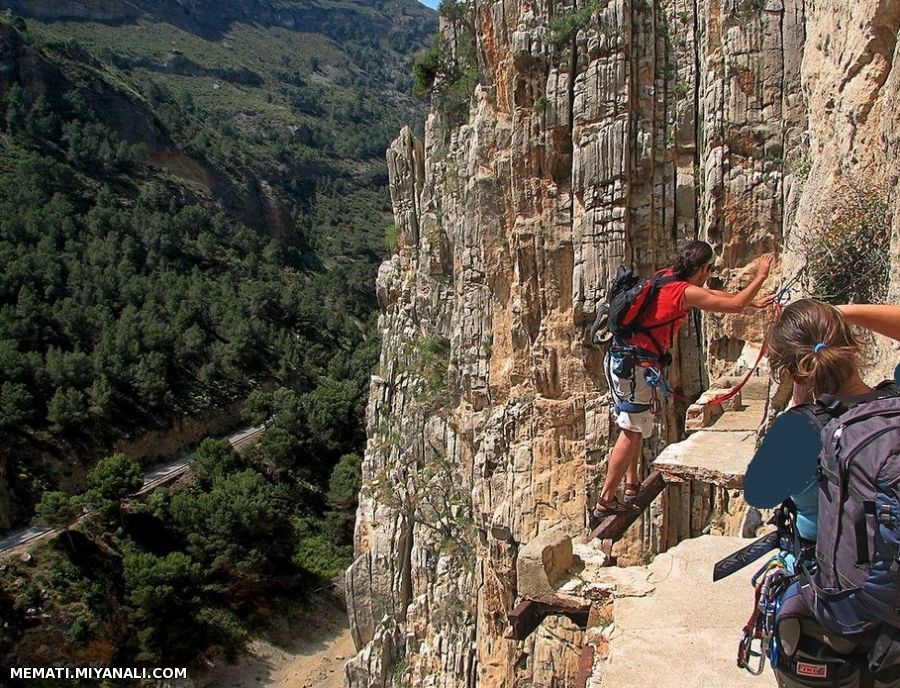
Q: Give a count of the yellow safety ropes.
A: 0